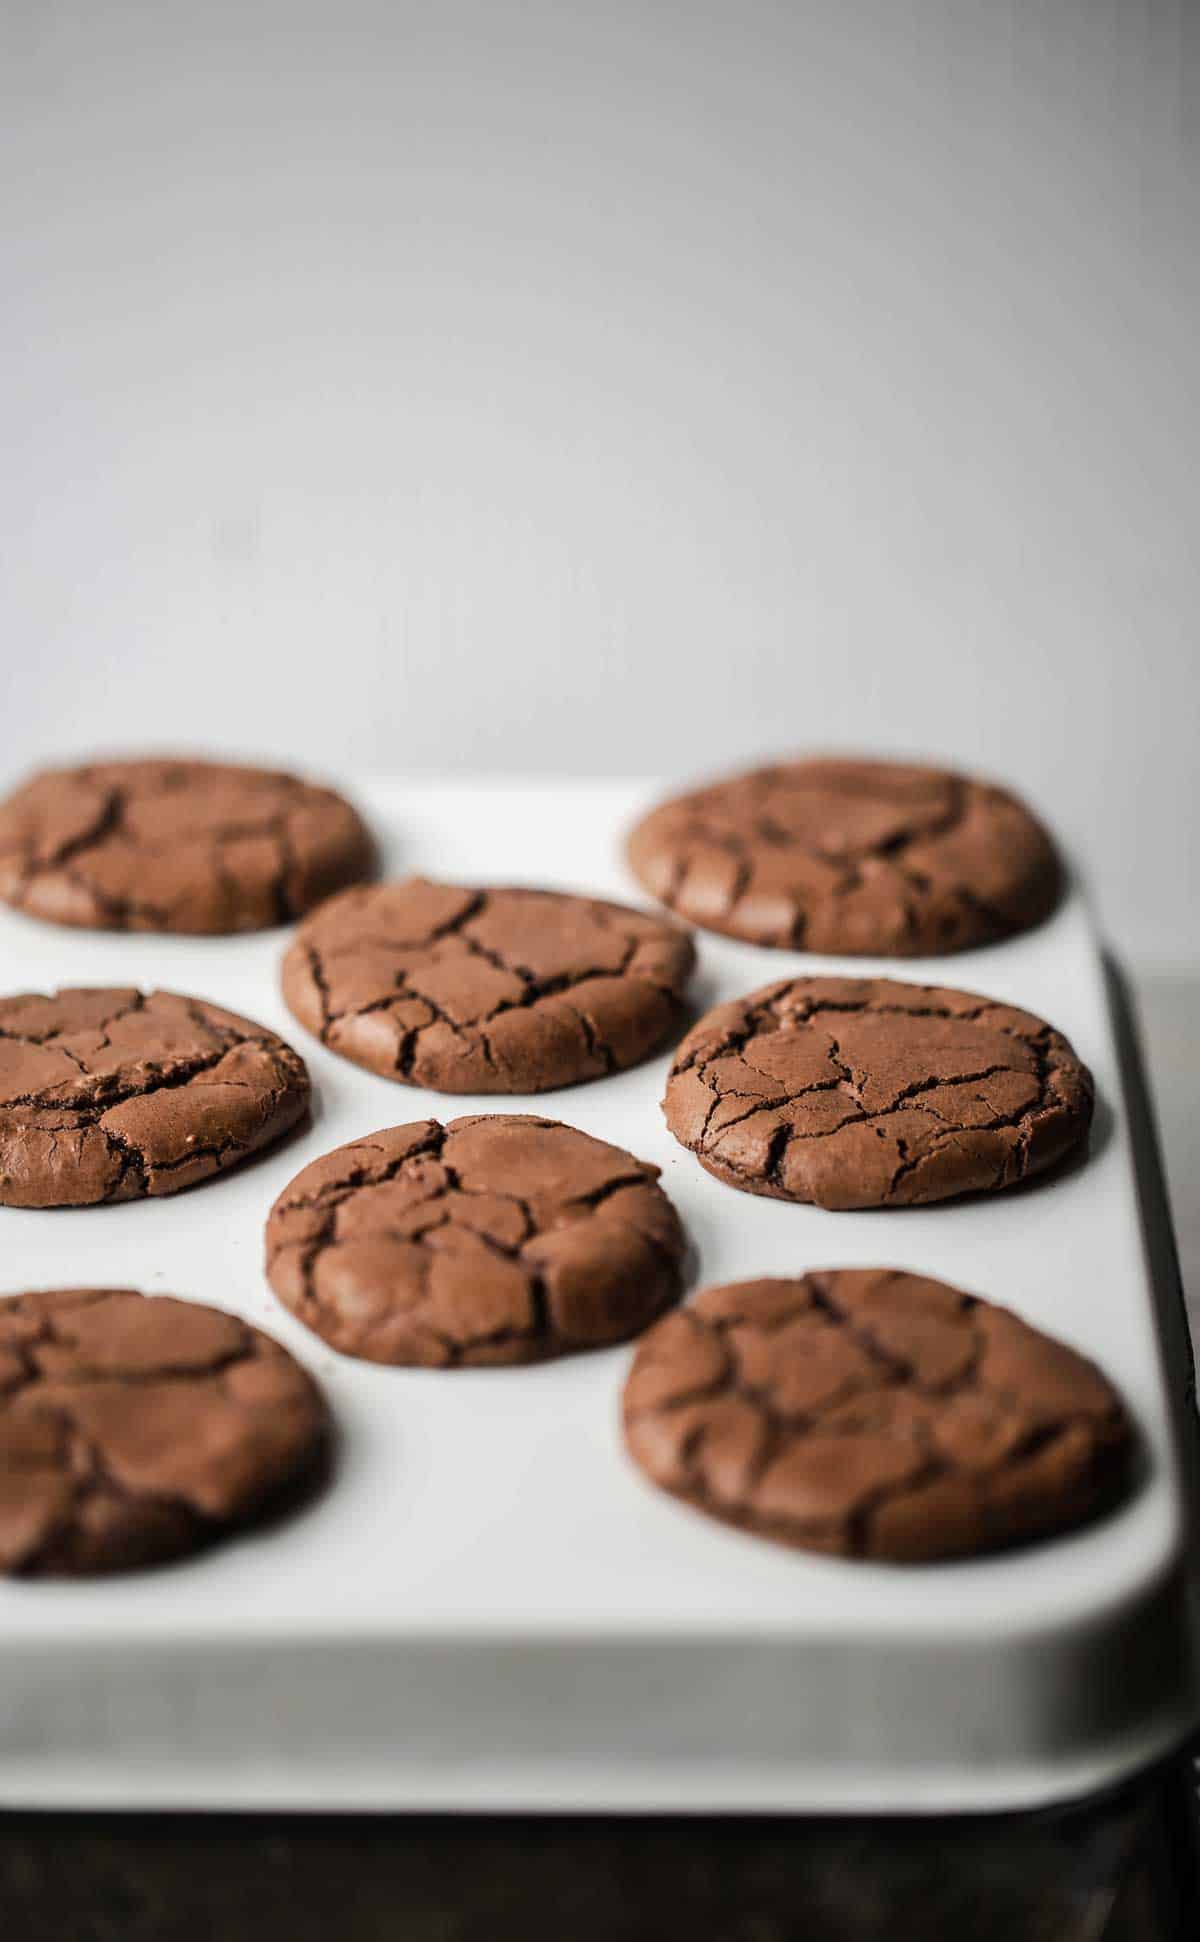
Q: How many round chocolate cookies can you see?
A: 8